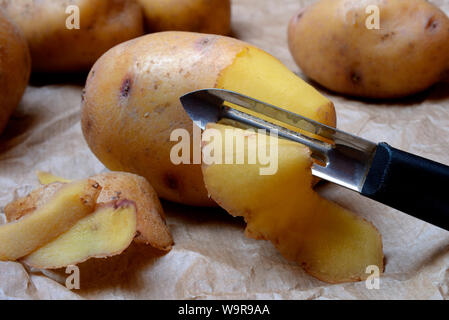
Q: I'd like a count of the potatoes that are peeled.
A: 1